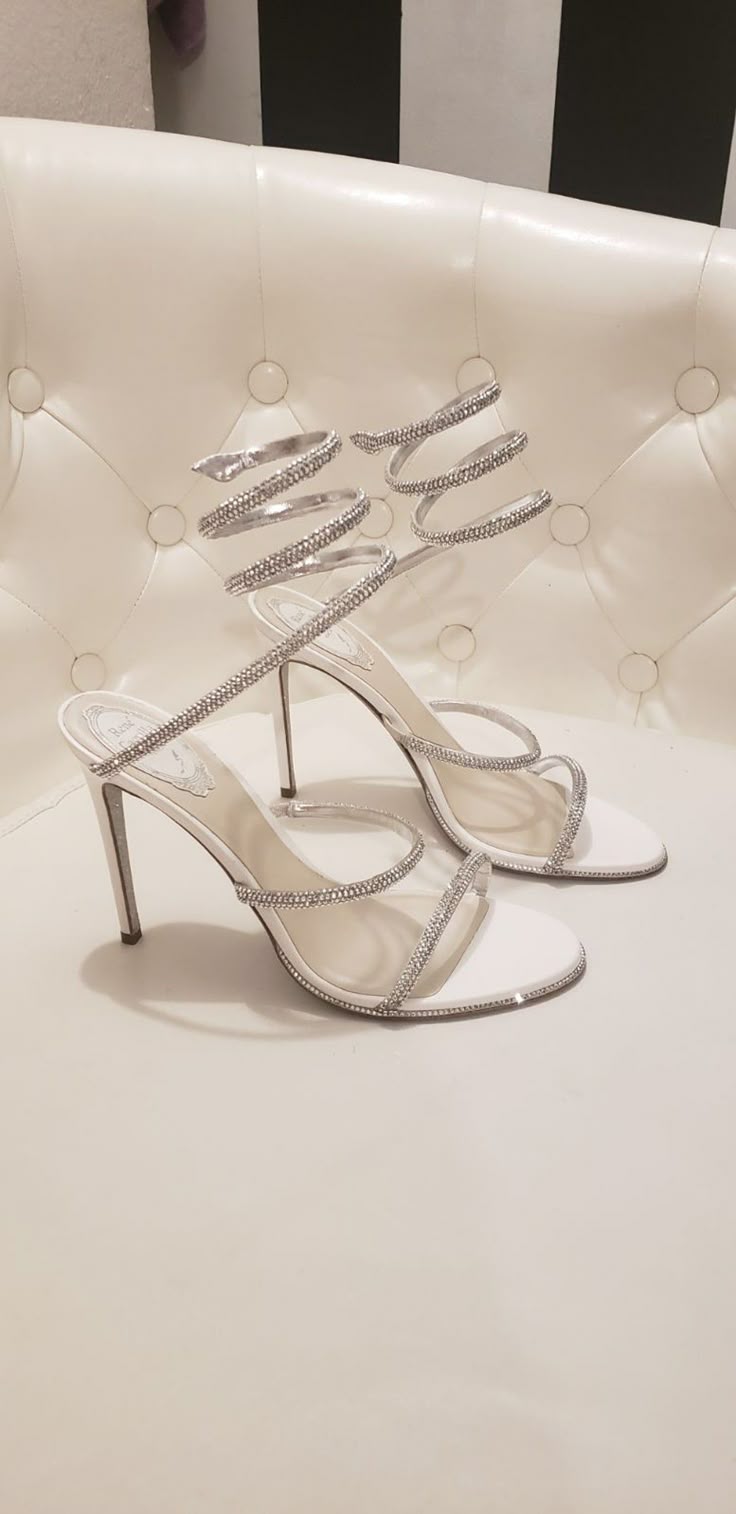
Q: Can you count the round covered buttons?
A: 10